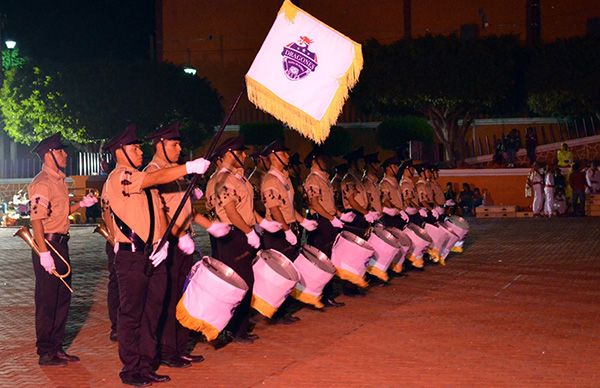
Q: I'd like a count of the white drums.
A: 10